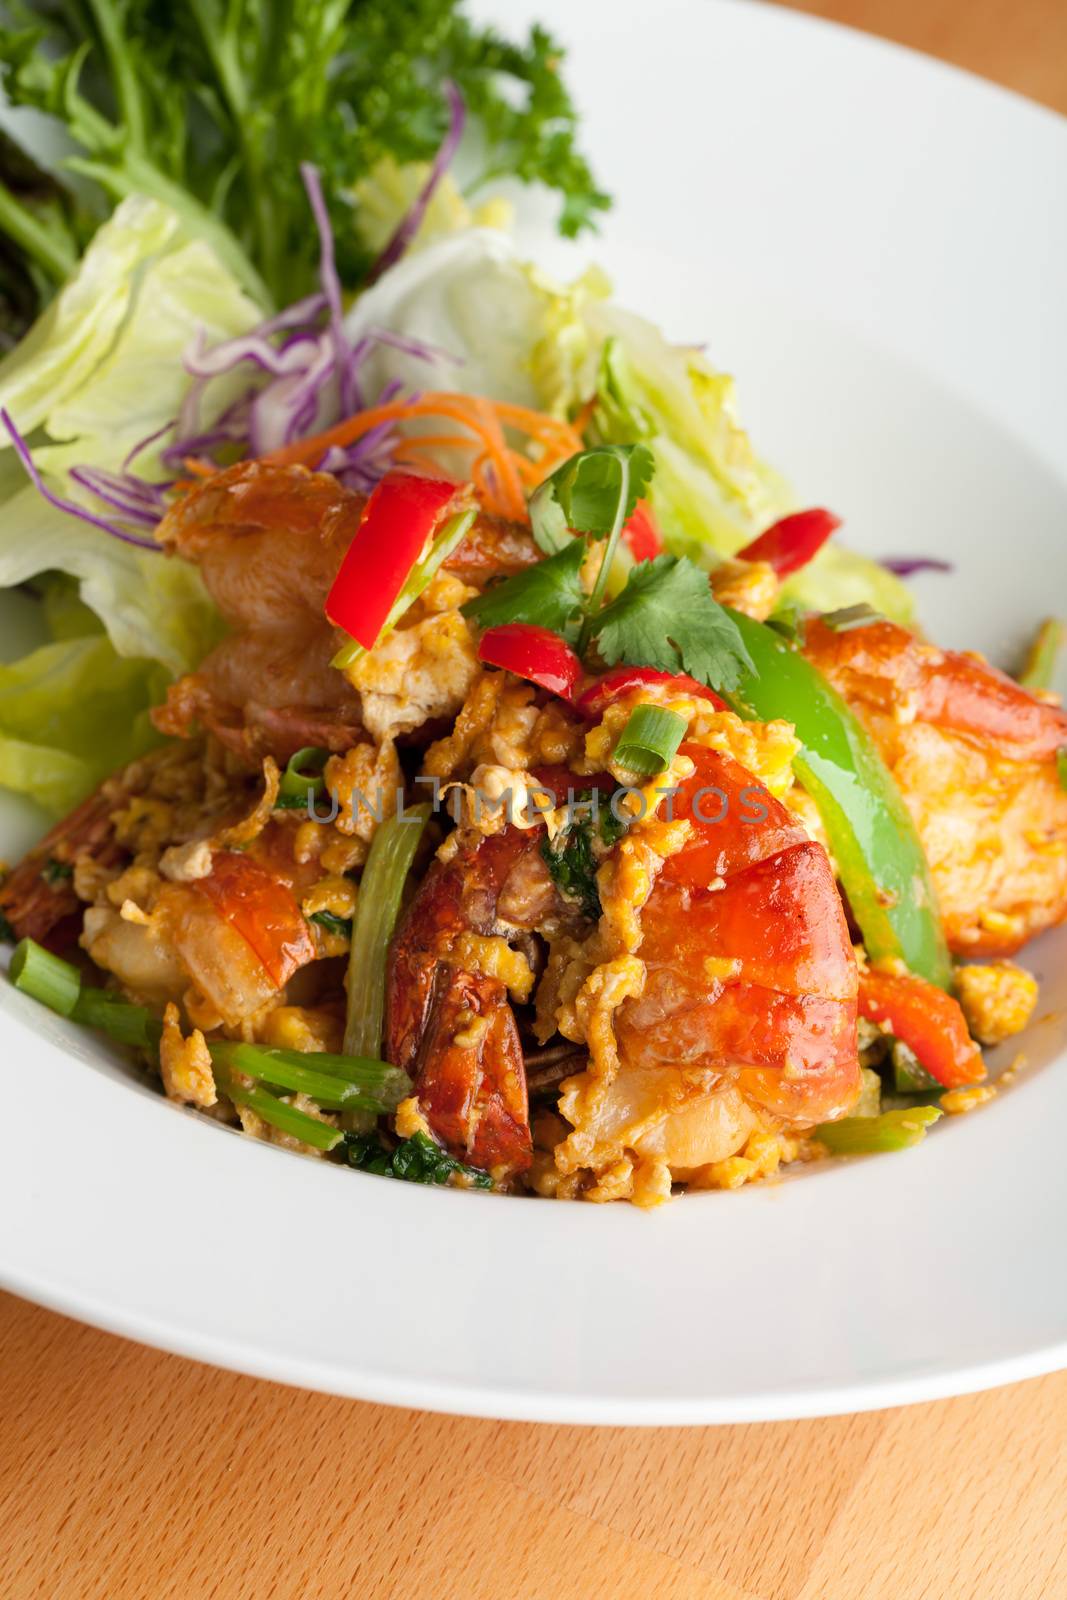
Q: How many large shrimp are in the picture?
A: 4